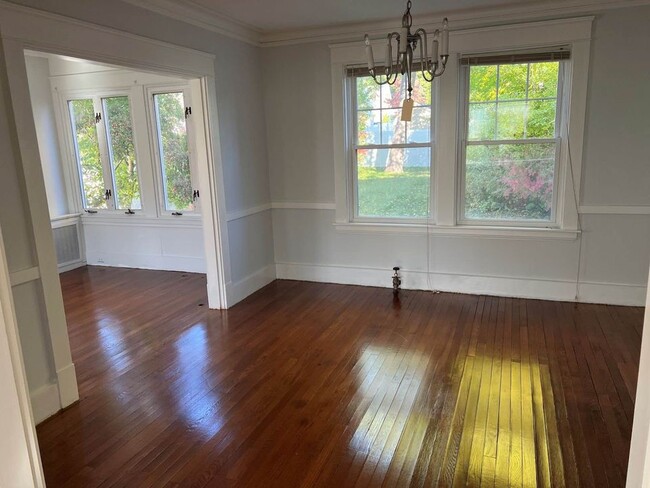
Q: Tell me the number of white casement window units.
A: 3